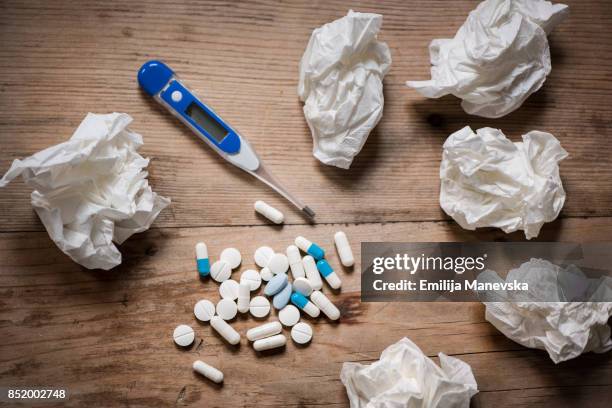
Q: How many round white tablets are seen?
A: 14